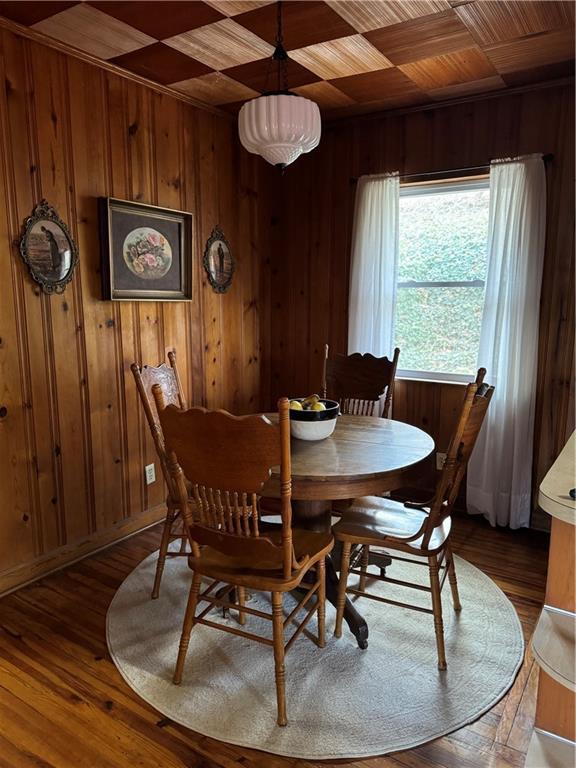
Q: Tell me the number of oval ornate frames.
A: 2